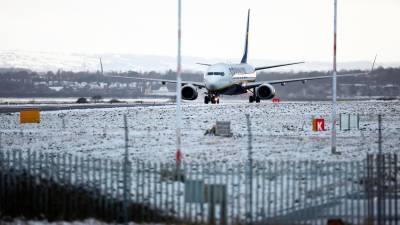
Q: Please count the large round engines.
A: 2